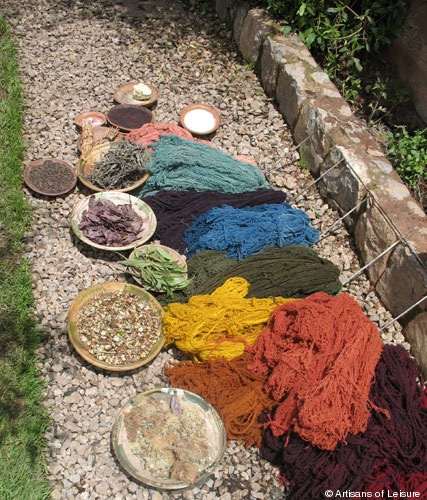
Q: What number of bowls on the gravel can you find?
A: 11